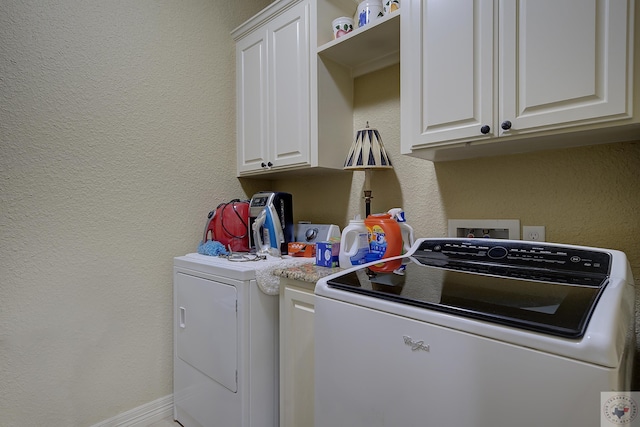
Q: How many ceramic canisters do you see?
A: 3